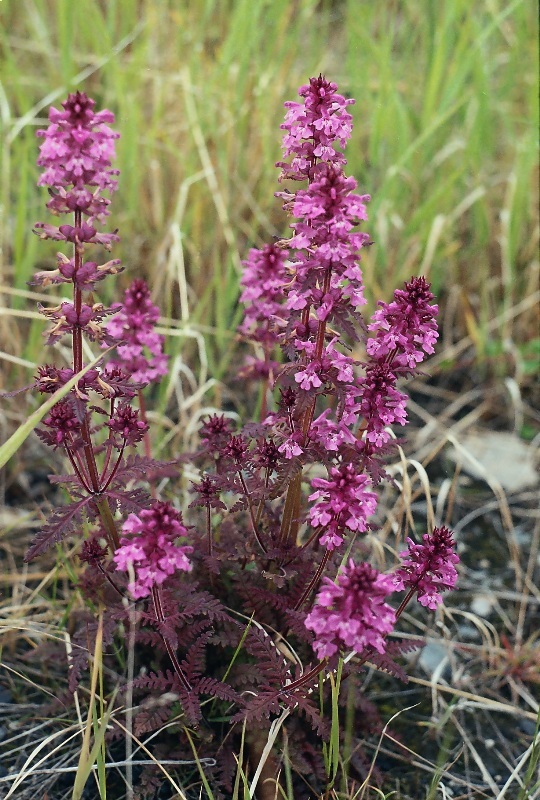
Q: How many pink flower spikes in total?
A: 11